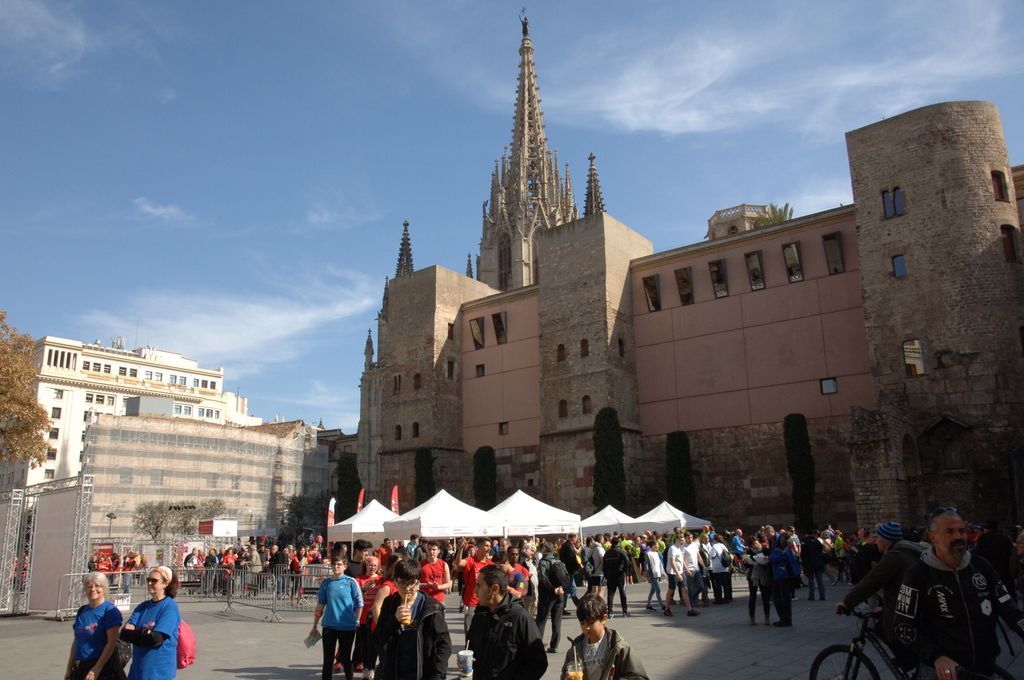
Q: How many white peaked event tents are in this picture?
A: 5